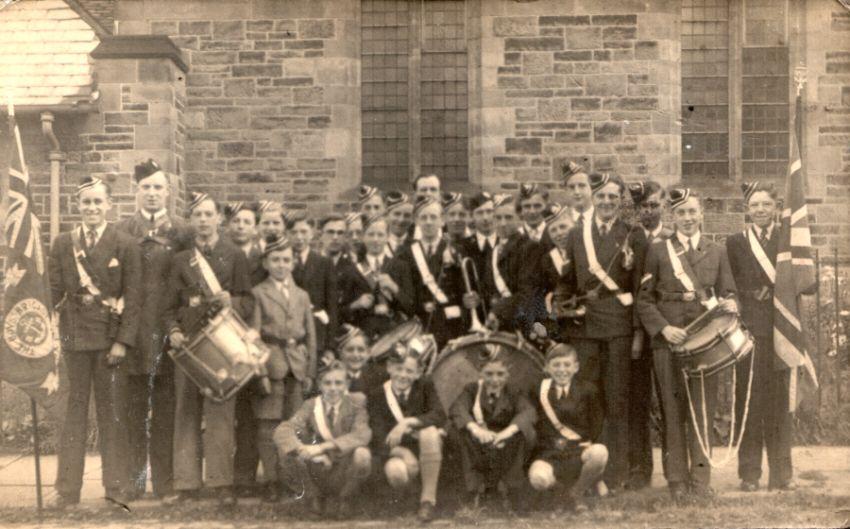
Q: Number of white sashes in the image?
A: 12